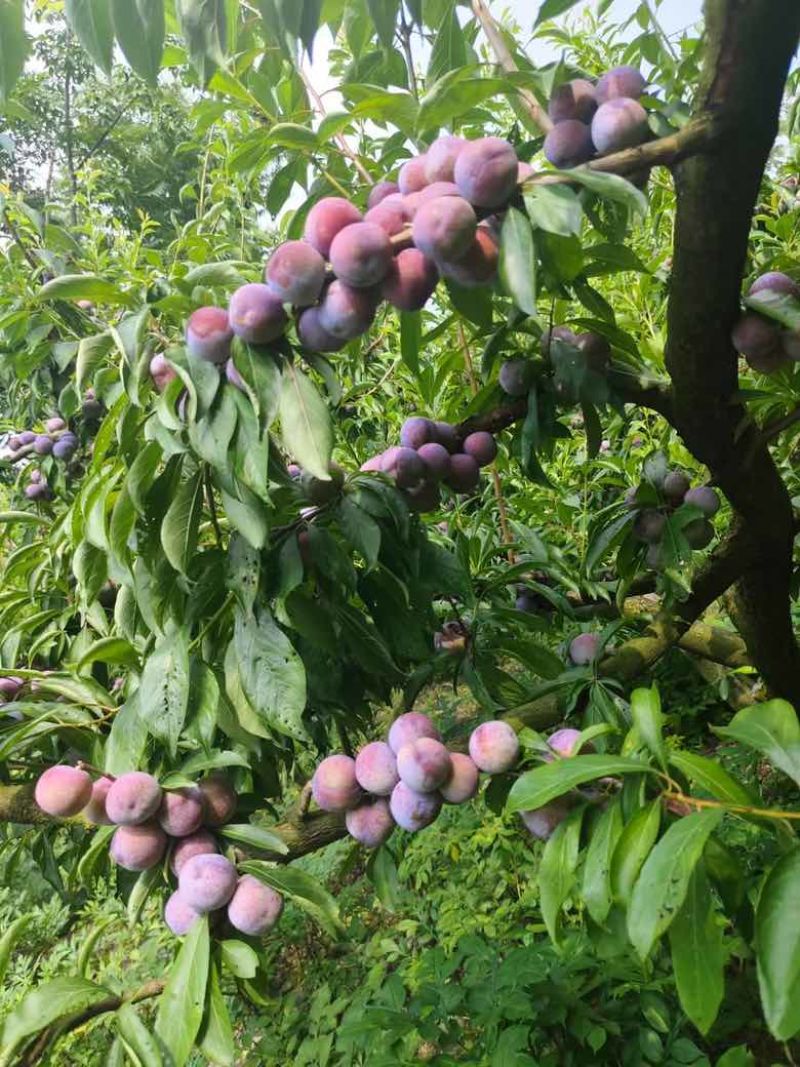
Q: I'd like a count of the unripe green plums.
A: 0